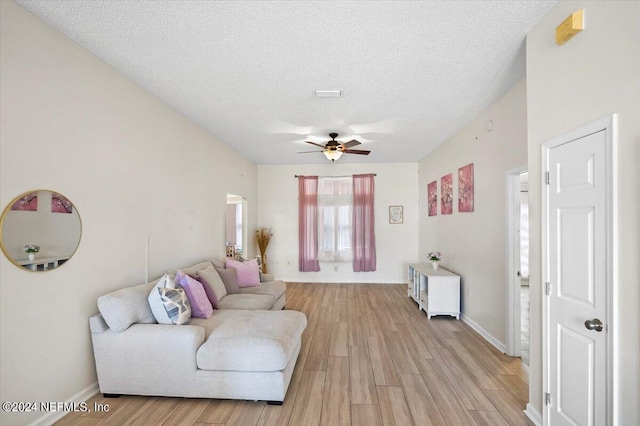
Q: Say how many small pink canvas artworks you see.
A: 3